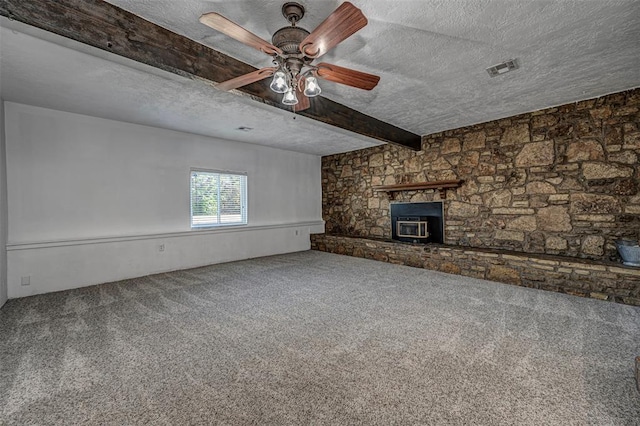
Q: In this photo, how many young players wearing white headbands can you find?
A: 0